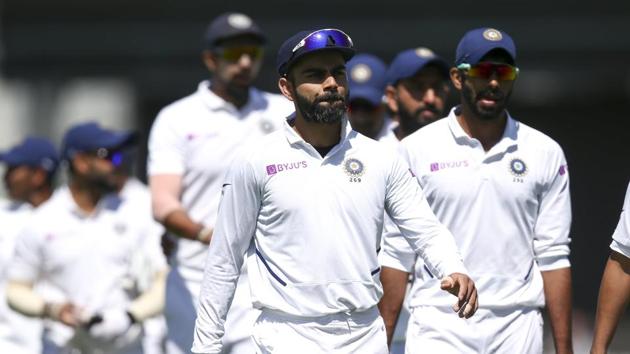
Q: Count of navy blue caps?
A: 7